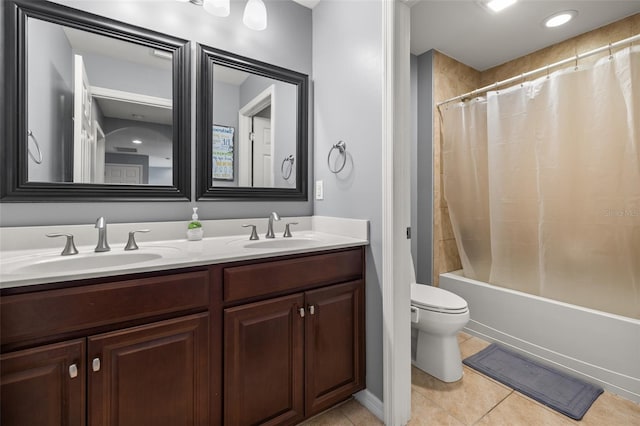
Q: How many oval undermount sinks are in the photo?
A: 2